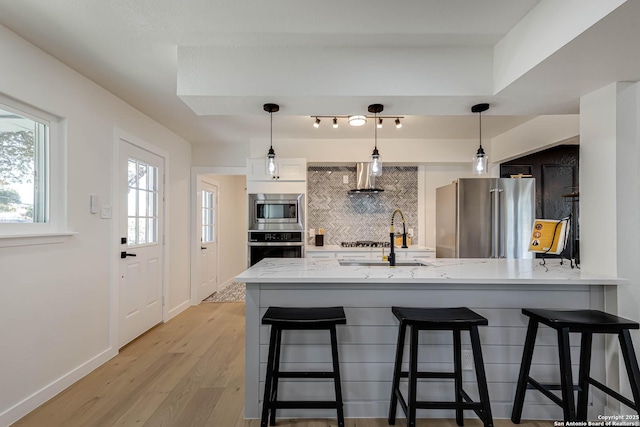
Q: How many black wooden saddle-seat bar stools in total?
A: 3